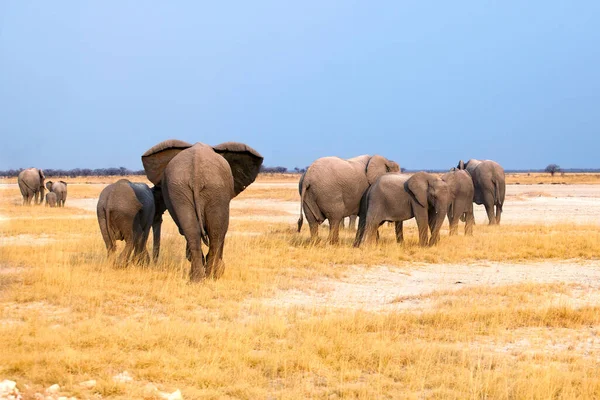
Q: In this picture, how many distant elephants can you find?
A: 3